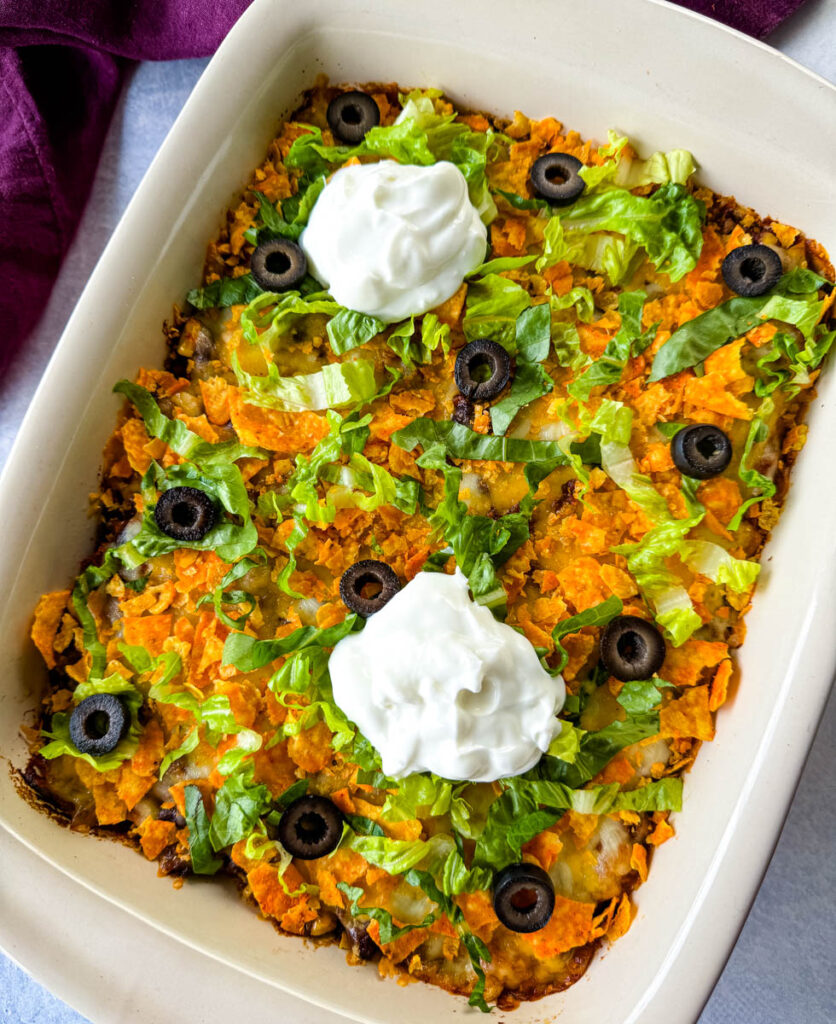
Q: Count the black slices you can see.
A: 12